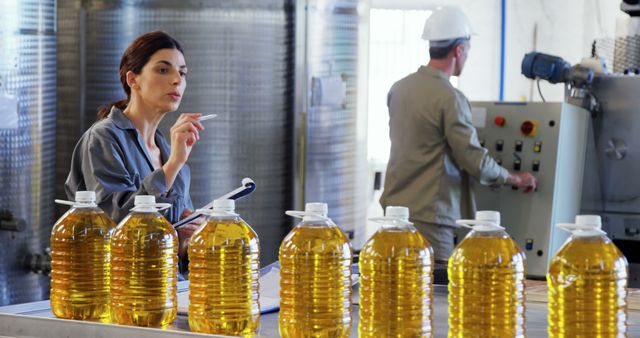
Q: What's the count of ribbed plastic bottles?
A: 7